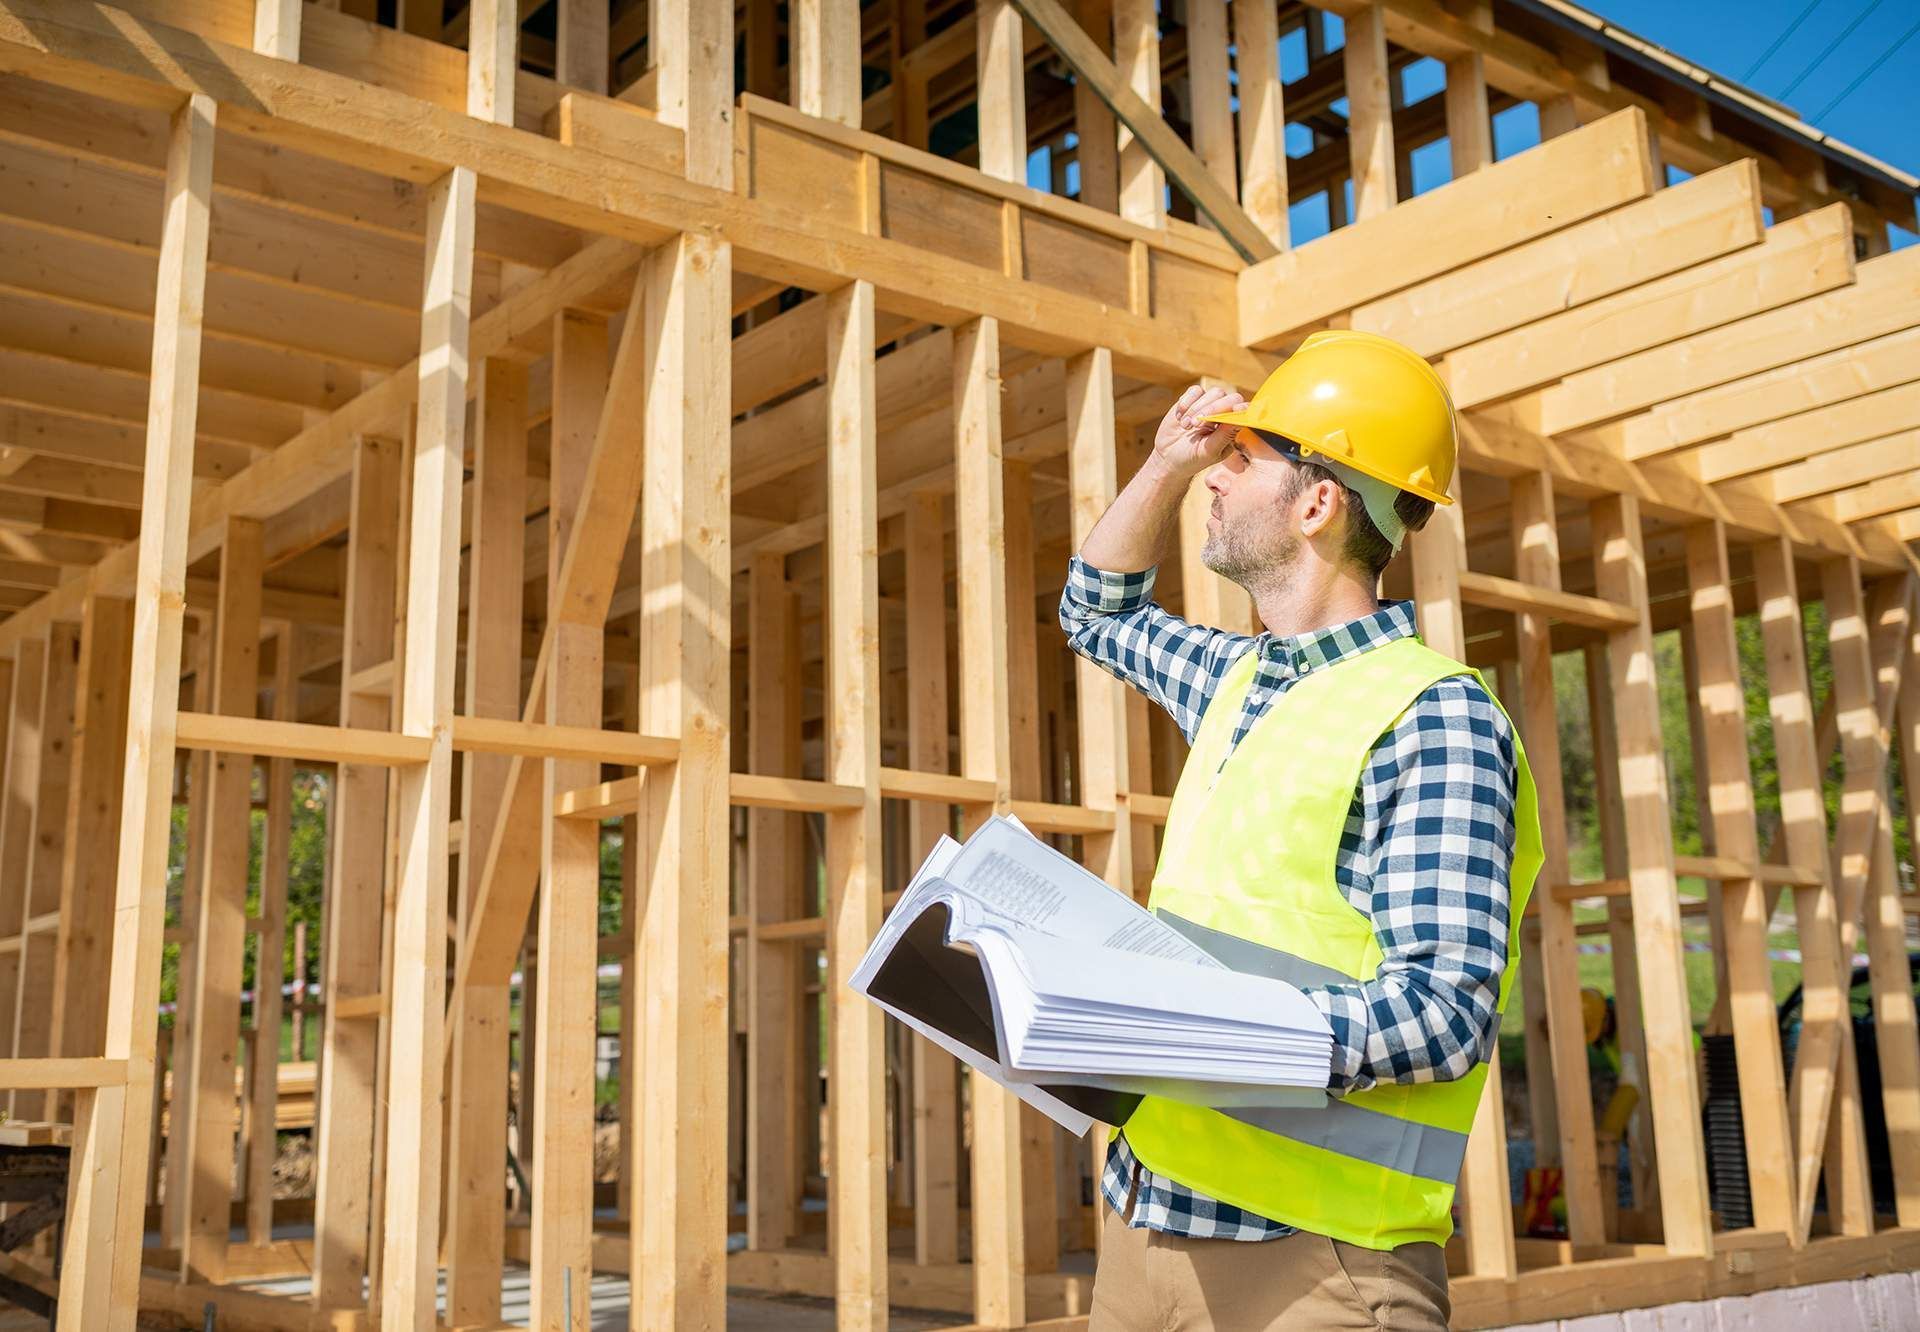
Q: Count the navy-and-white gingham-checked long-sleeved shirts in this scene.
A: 1